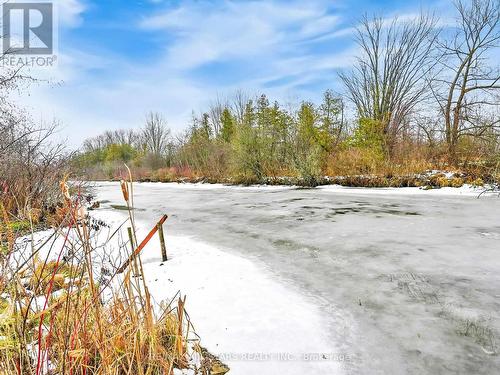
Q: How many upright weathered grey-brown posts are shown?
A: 2